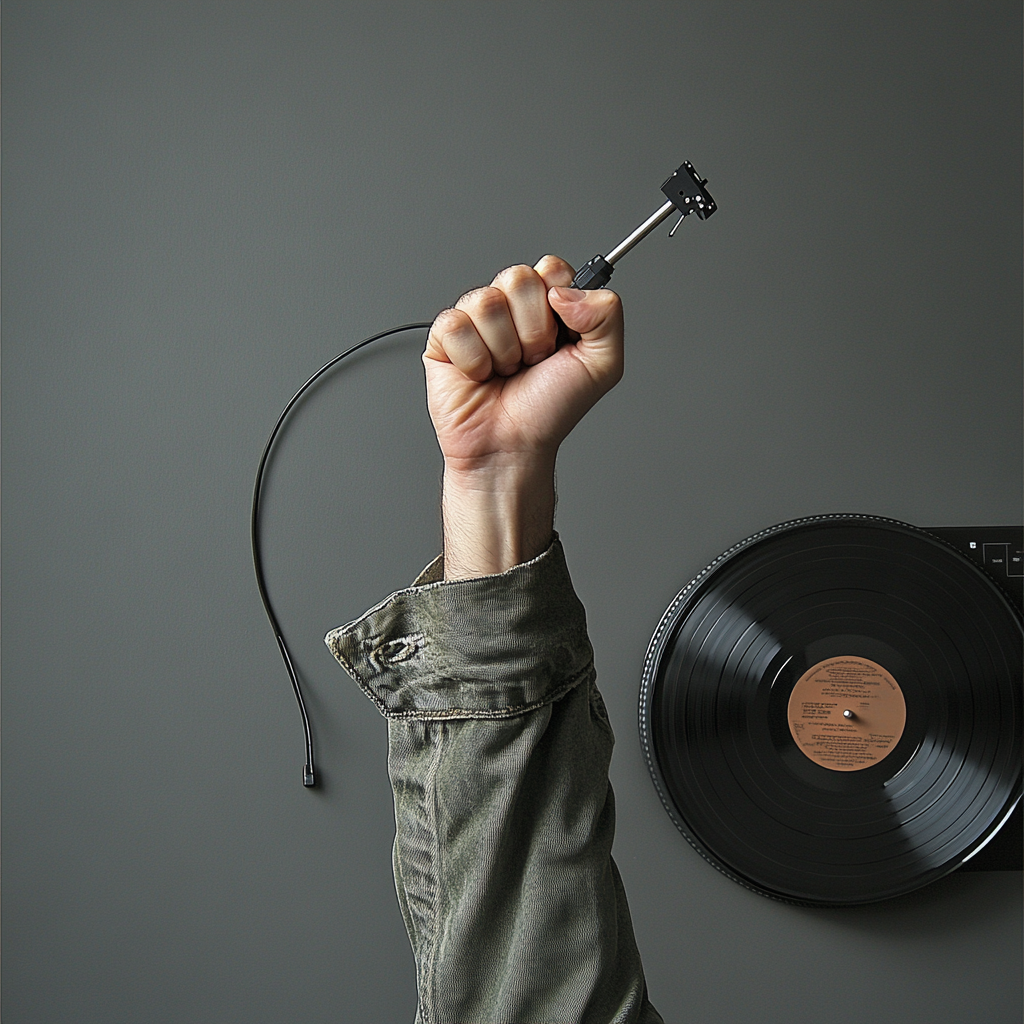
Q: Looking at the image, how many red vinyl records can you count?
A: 0